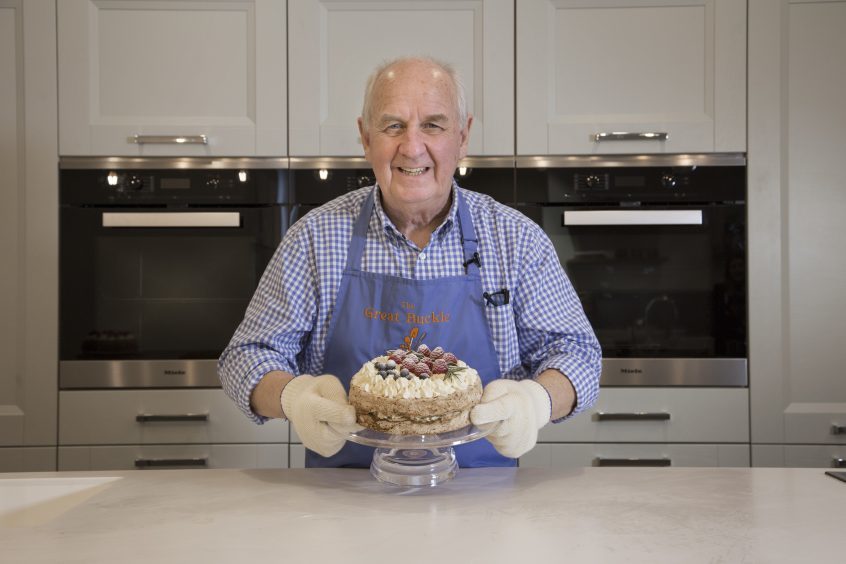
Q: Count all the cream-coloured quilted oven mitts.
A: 2